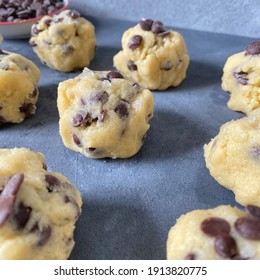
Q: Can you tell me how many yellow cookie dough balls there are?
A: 8